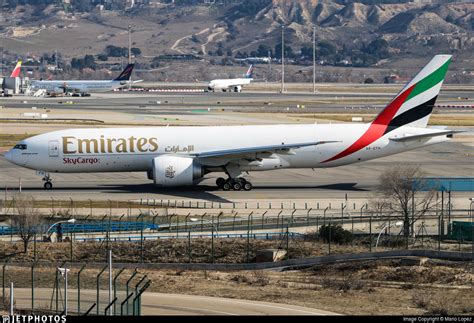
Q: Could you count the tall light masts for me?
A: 3